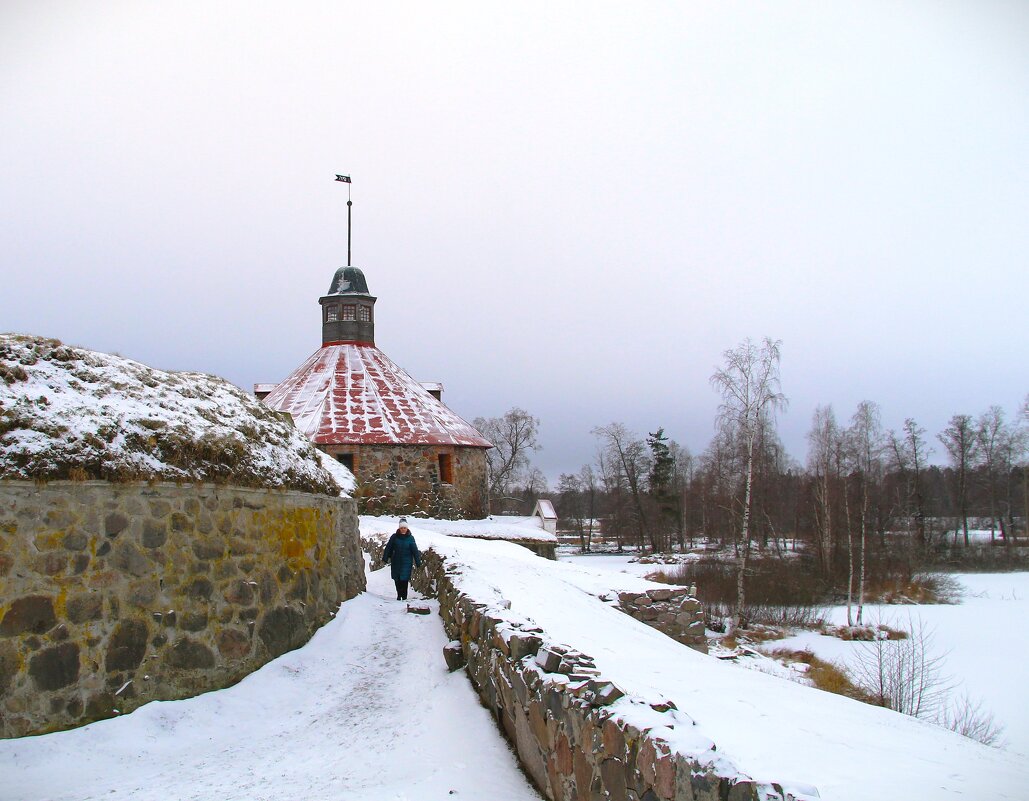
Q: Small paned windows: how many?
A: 3